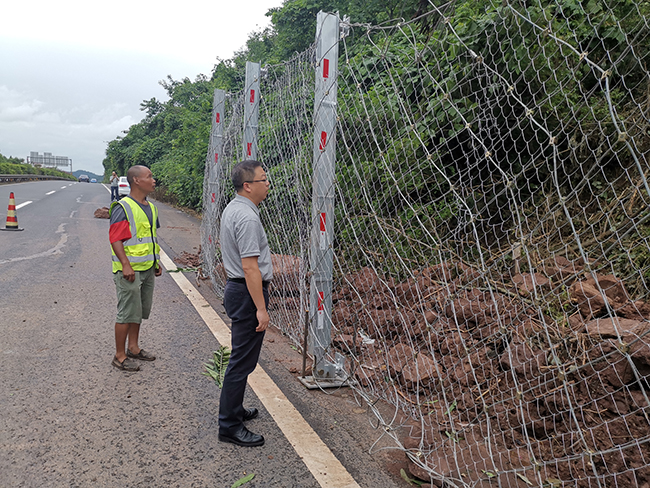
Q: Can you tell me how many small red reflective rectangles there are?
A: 10